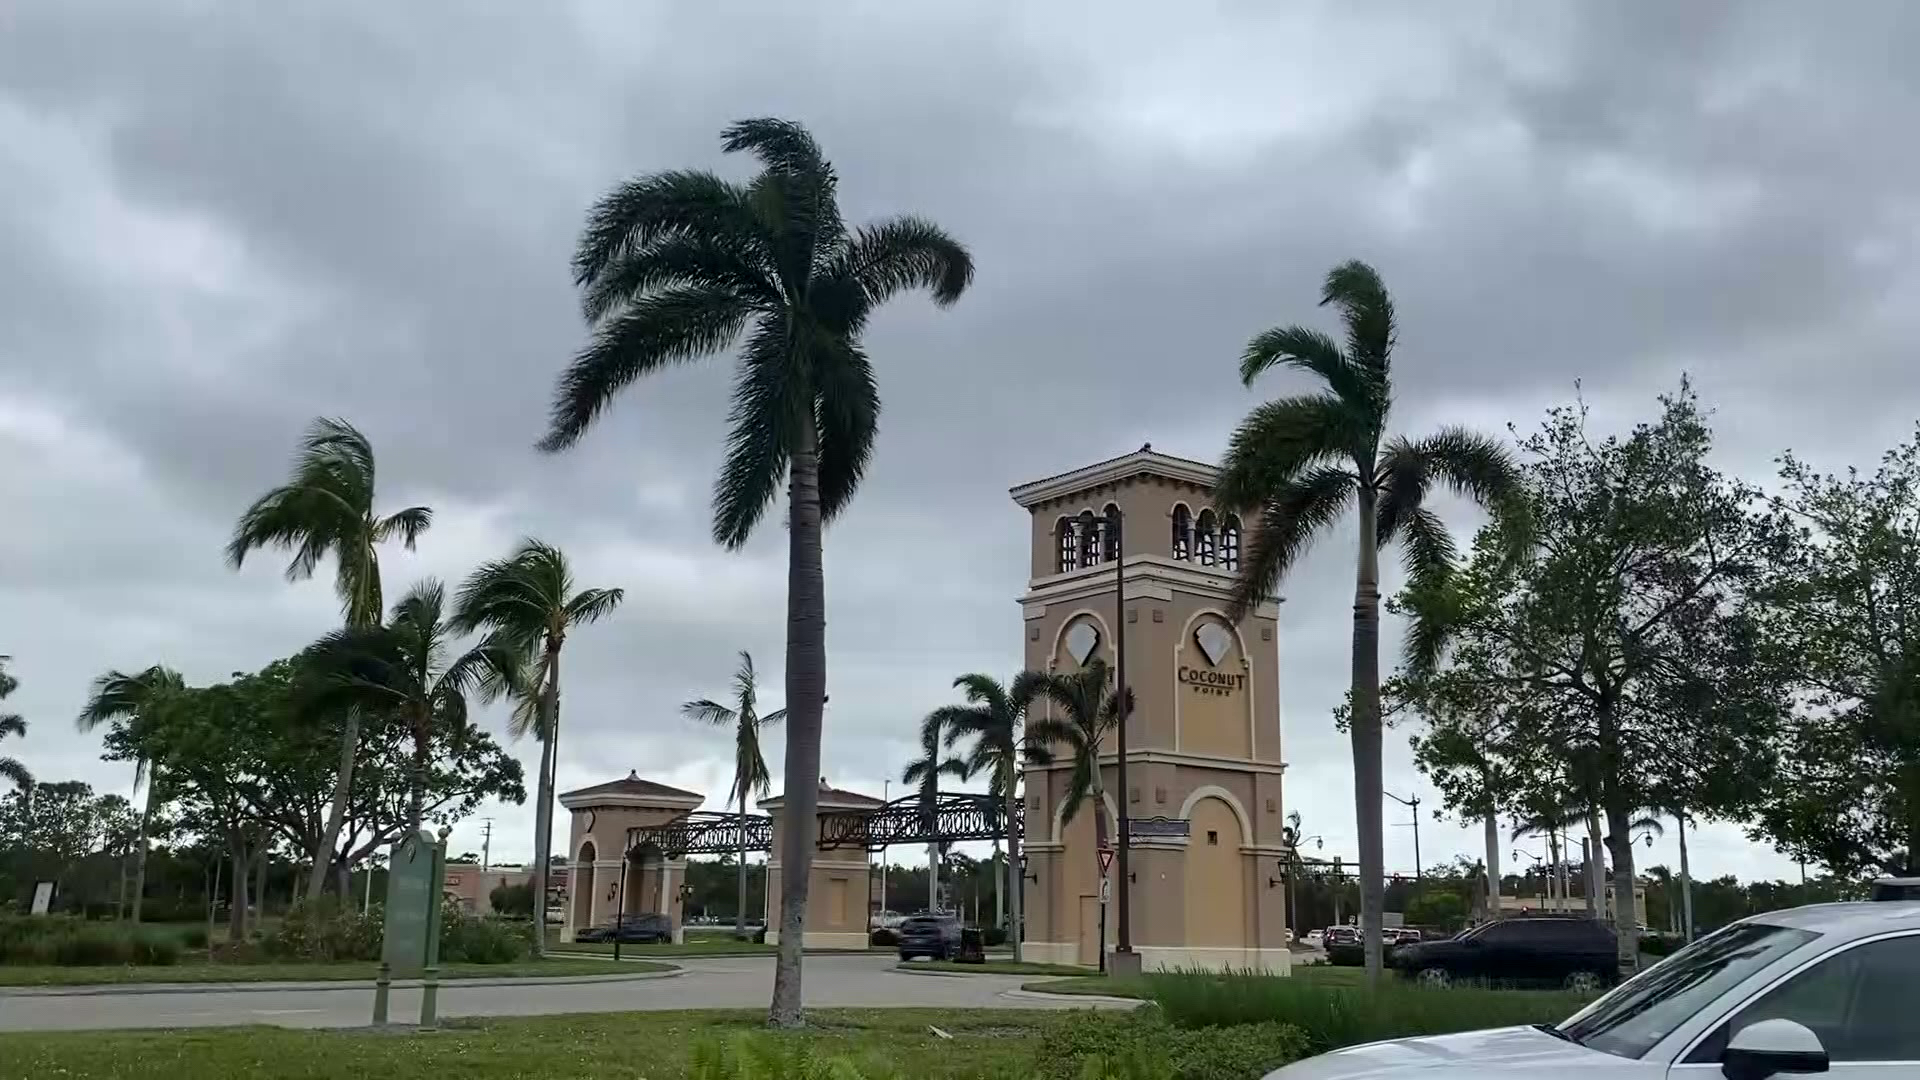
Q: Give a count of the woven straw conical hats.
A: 0